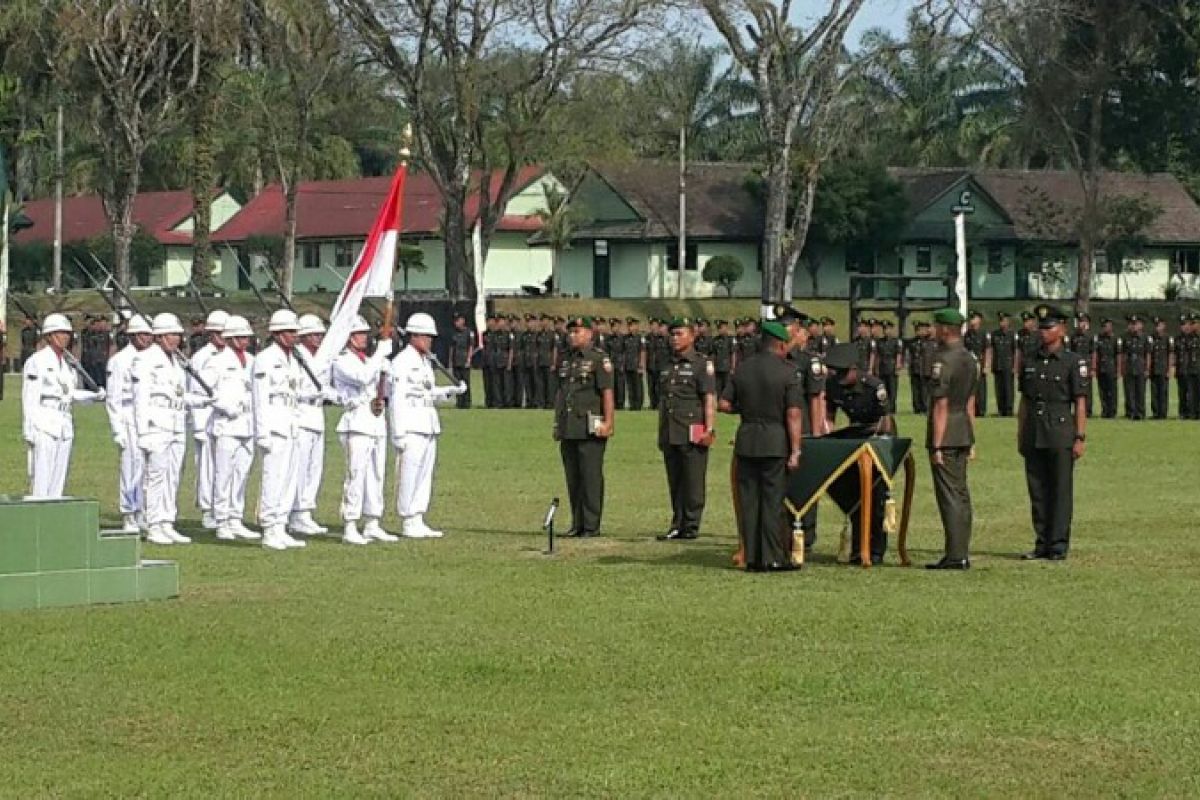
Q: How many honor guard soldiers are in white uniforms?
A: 9